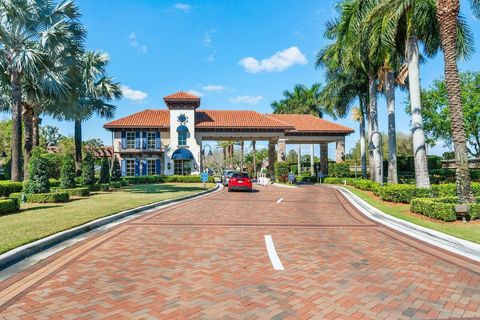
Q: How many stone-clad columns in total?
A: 4